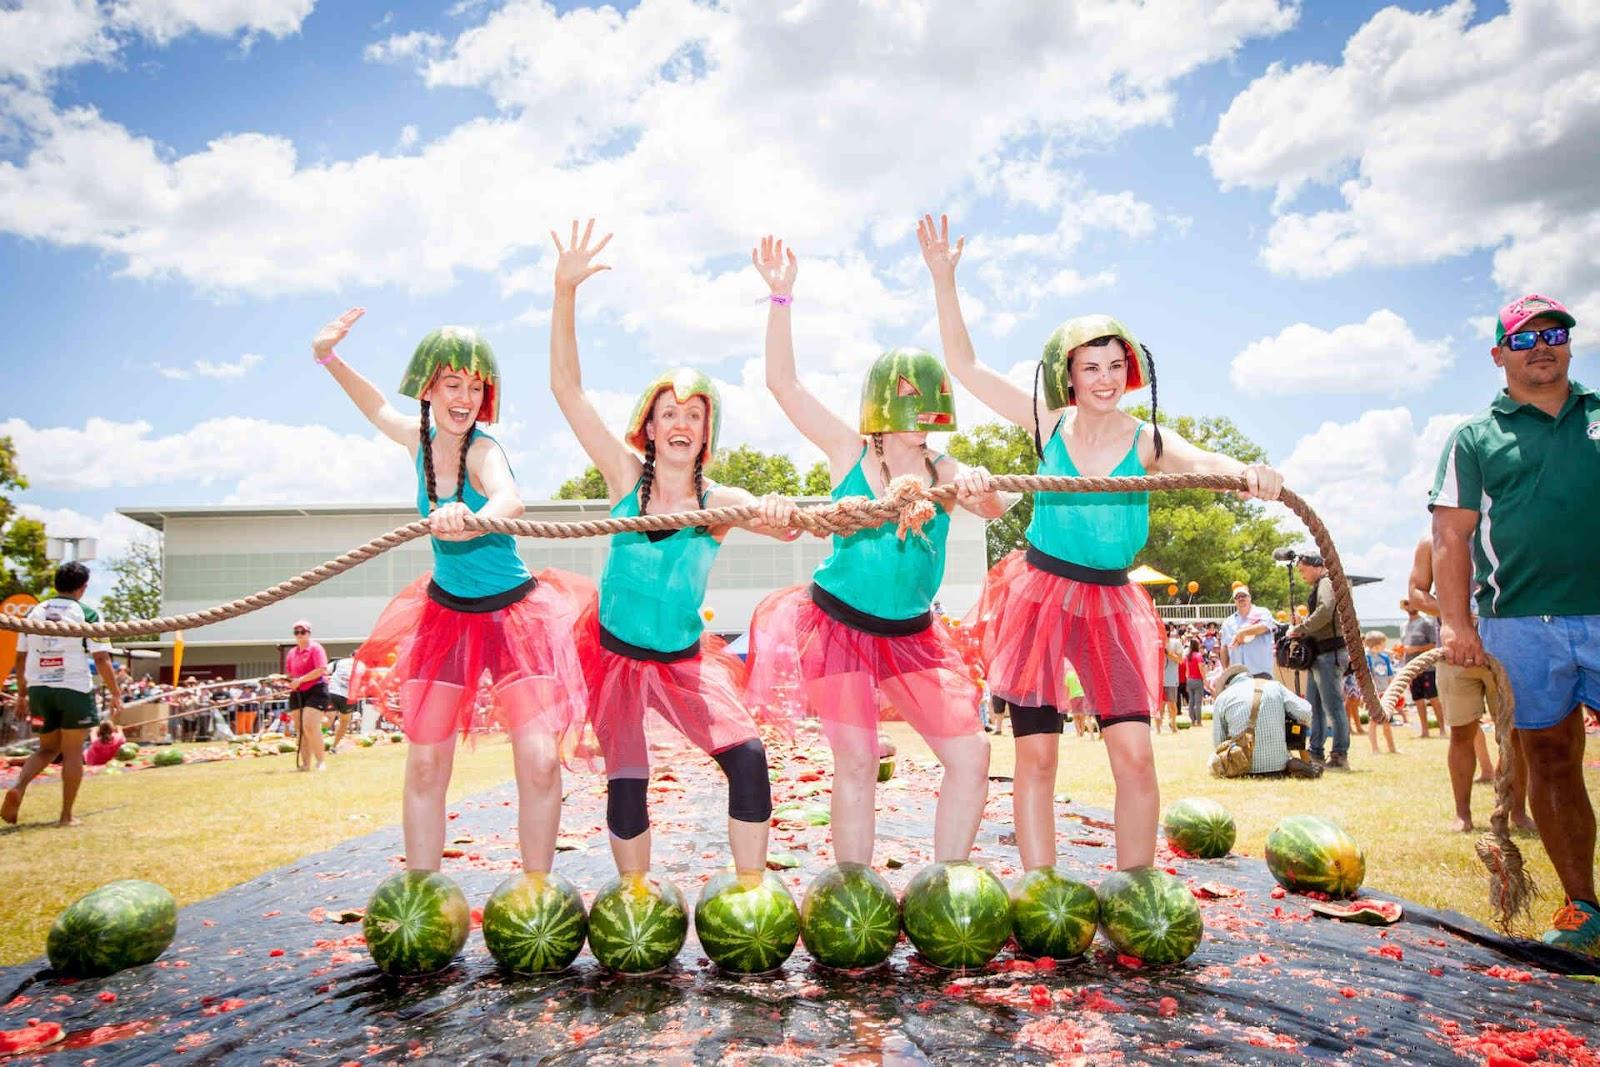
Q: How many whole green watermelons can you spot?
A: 11